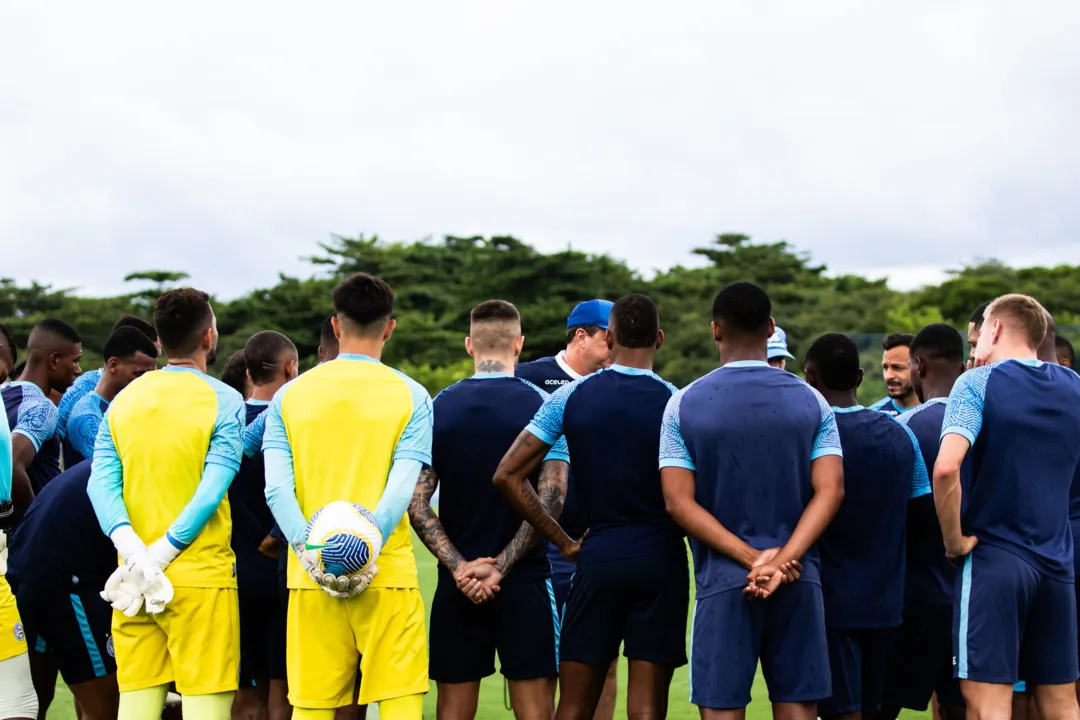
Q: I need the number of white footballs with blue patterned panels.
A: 1